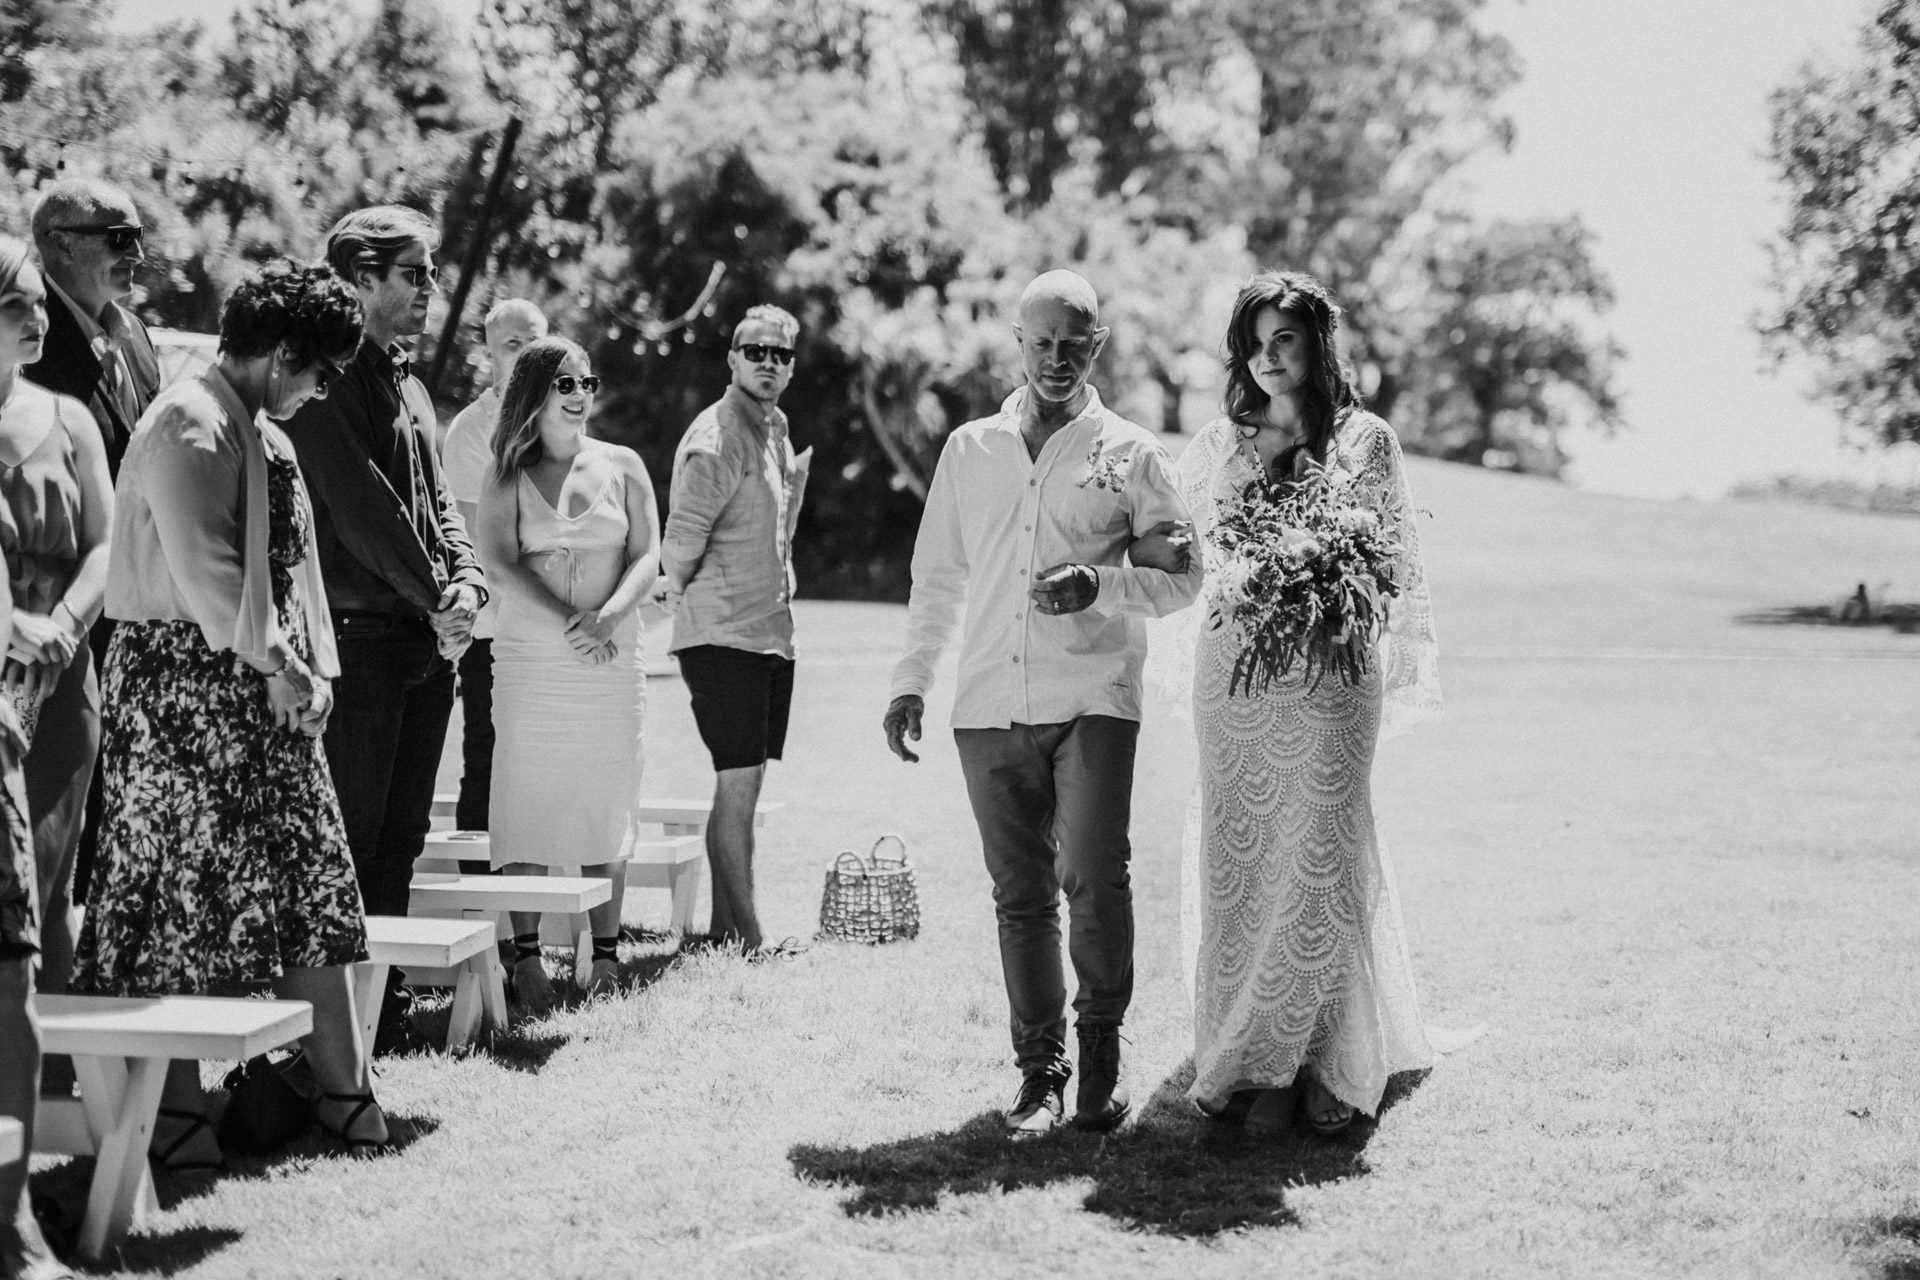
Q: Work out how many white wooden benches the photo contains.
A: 6